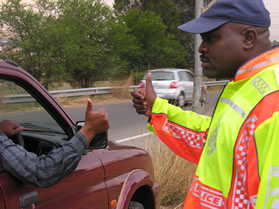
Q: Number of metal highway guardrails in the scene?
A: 1